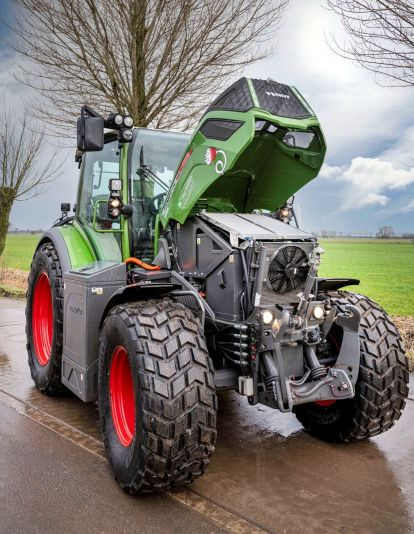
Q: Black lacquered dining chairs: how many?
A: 0